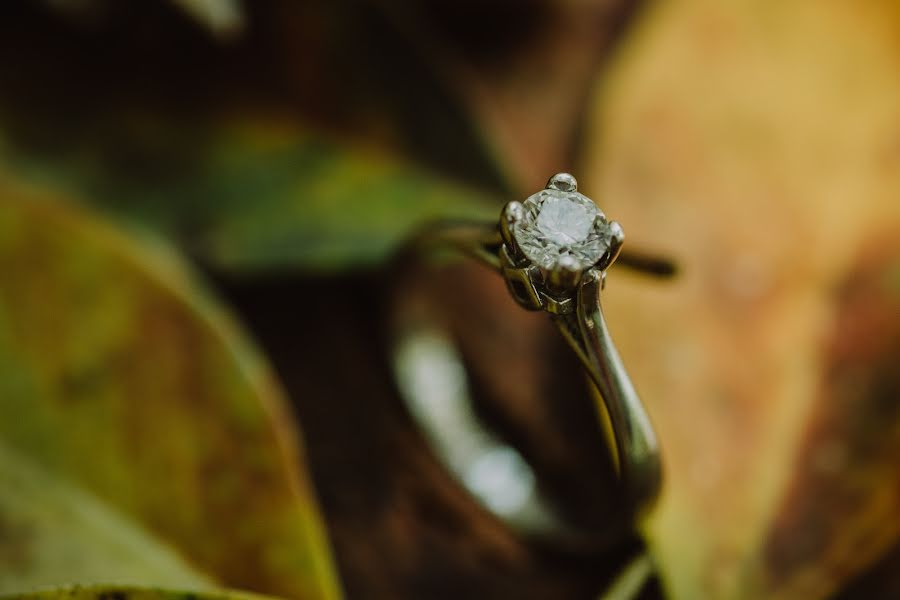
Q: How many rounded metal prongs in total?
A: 4